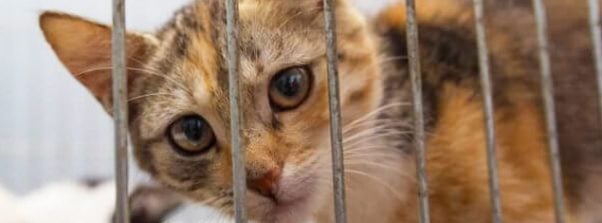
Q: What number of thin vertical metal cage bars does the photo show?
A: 7